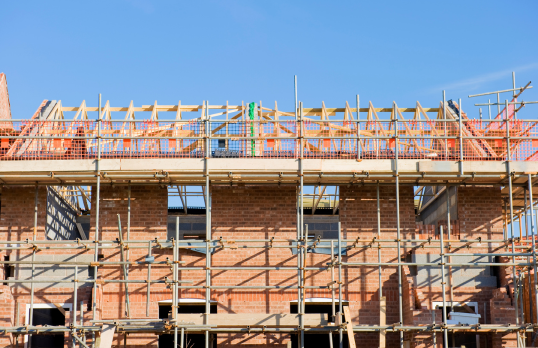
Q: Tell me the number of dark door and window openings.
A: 4